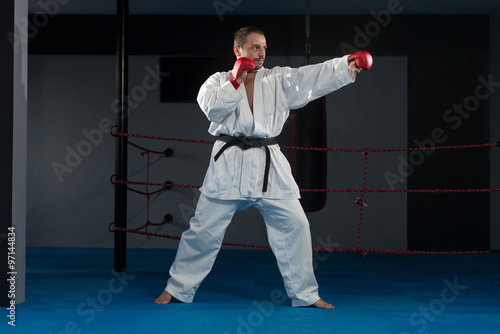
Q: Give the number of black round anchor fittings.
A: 3